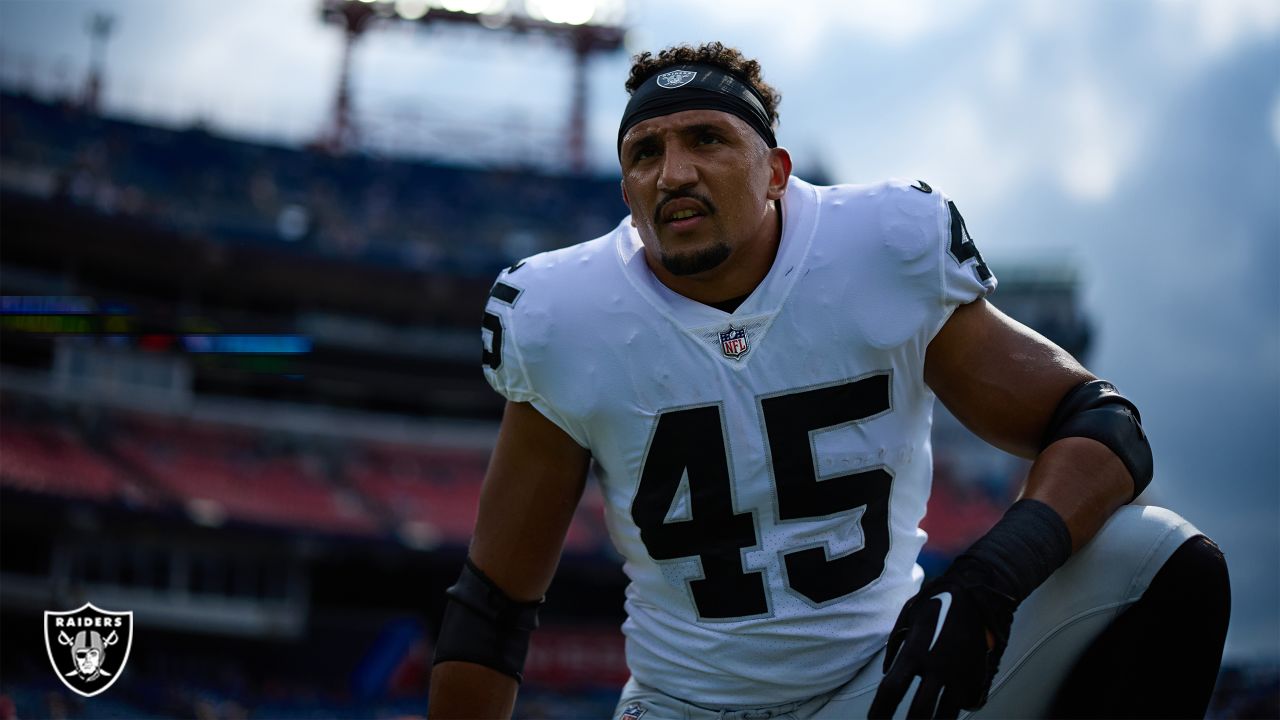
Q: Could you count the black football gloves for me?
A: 1